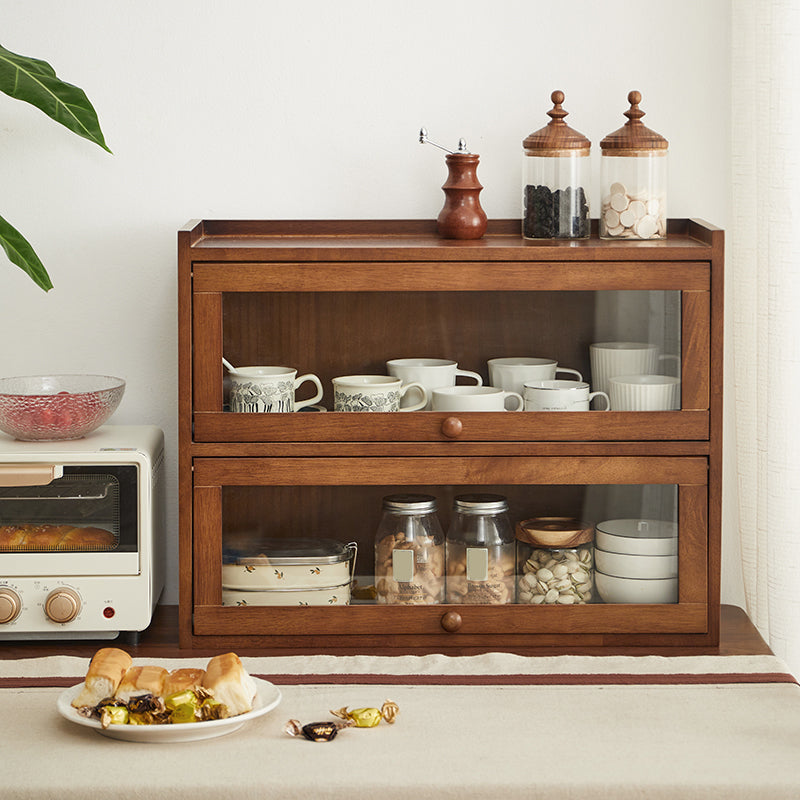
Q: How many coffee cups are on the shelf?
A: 8